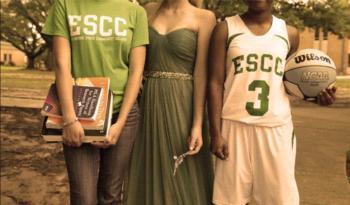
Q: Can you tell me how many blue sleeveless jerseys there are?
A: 0